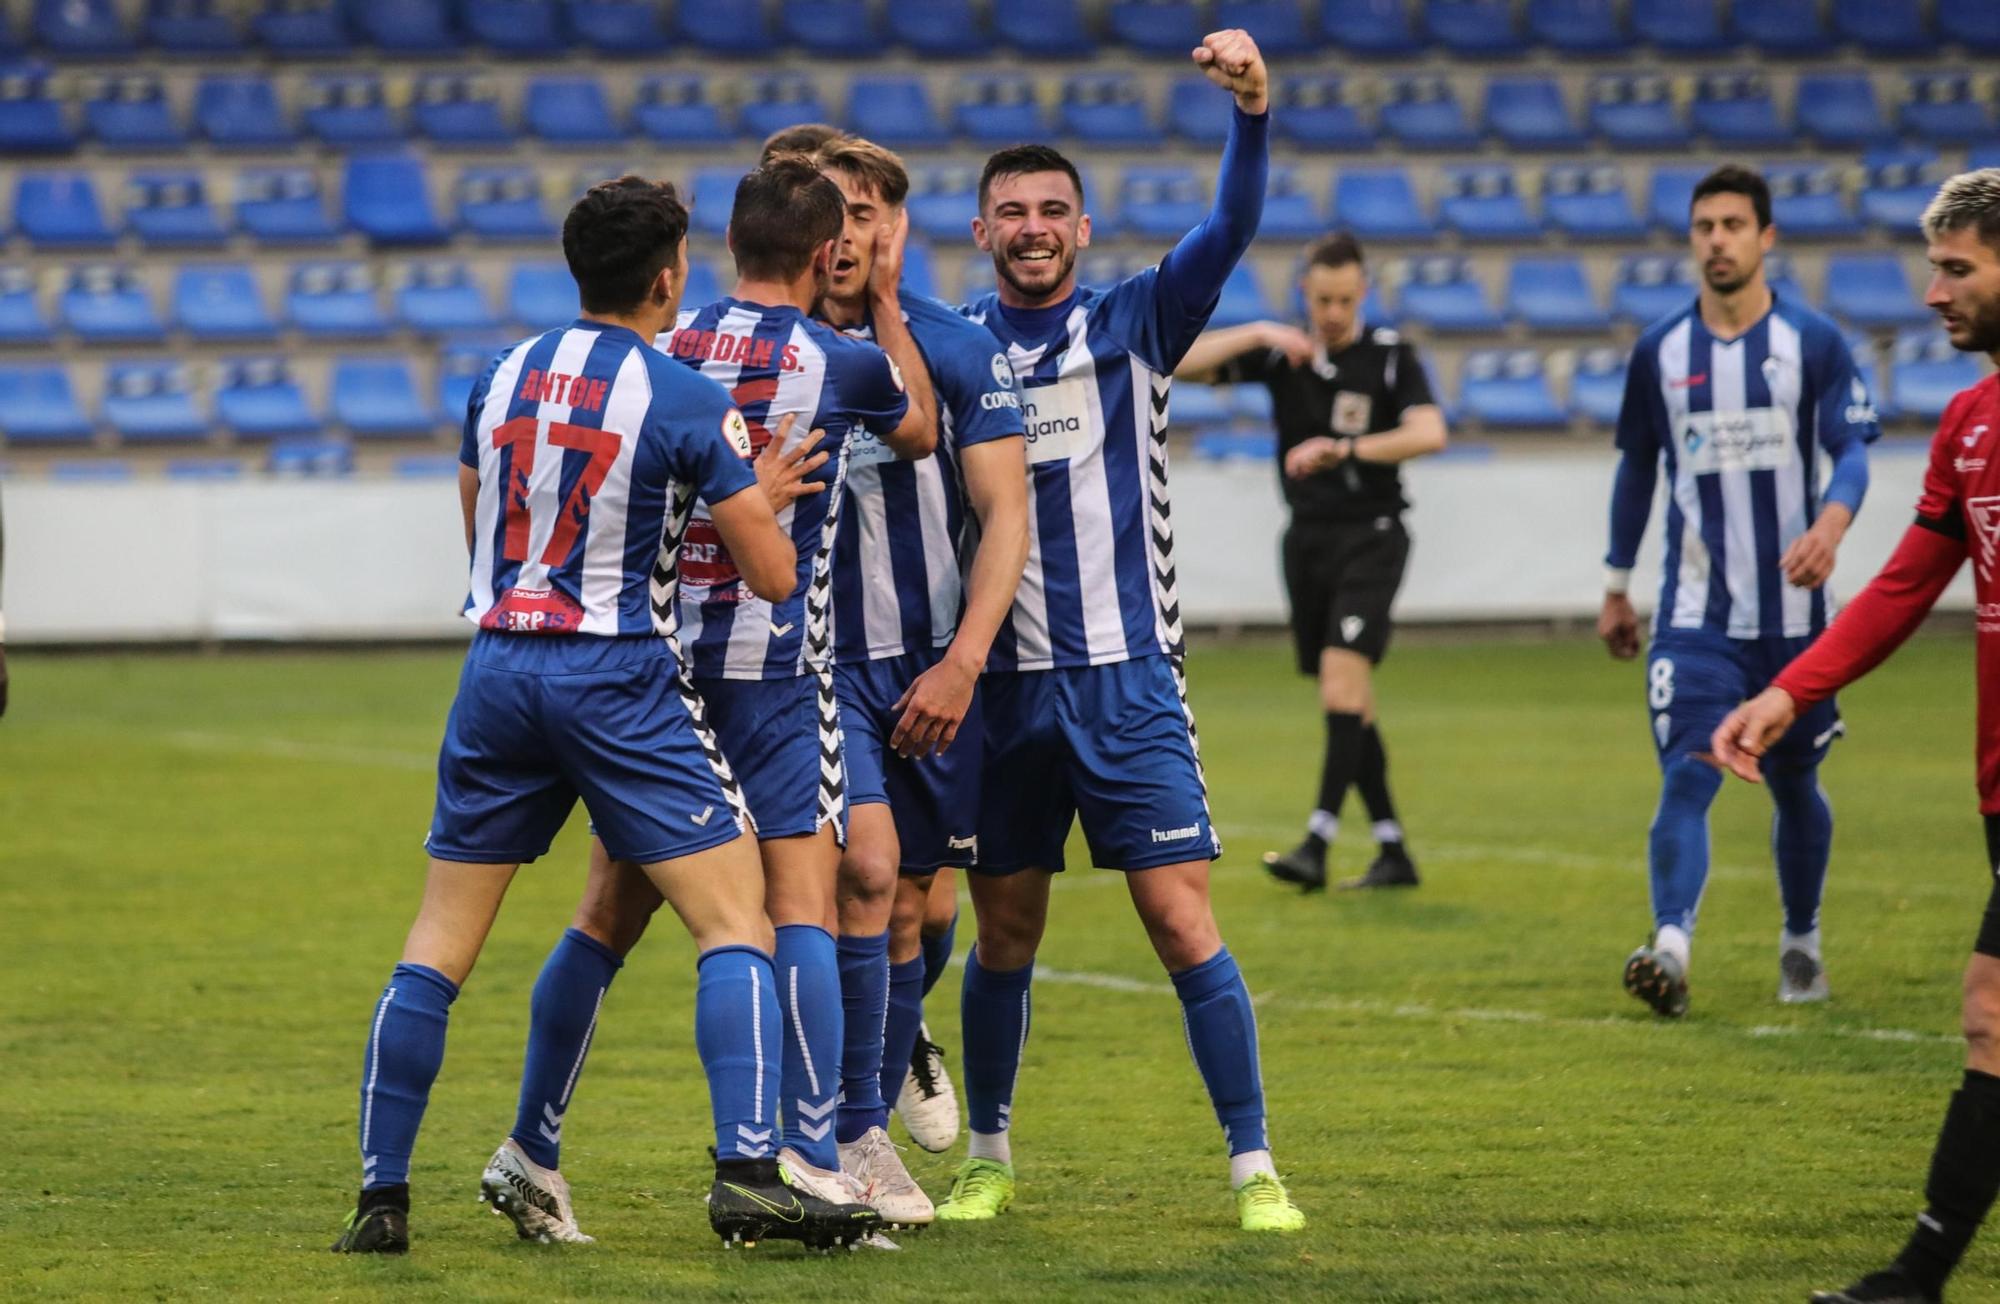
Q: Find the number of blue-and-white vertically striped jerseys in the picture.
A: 5